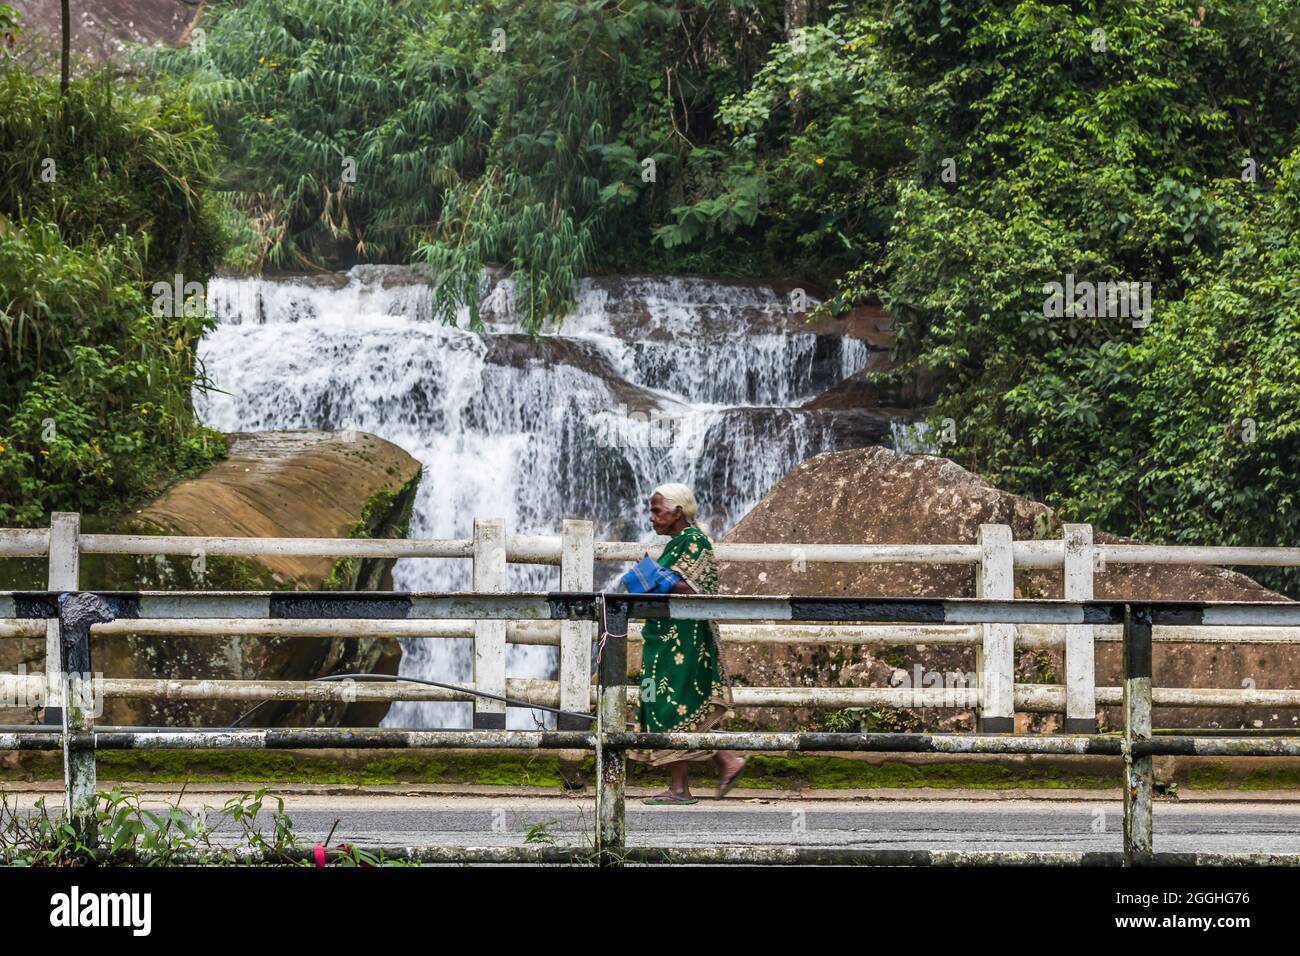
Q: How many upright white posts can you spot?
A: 5